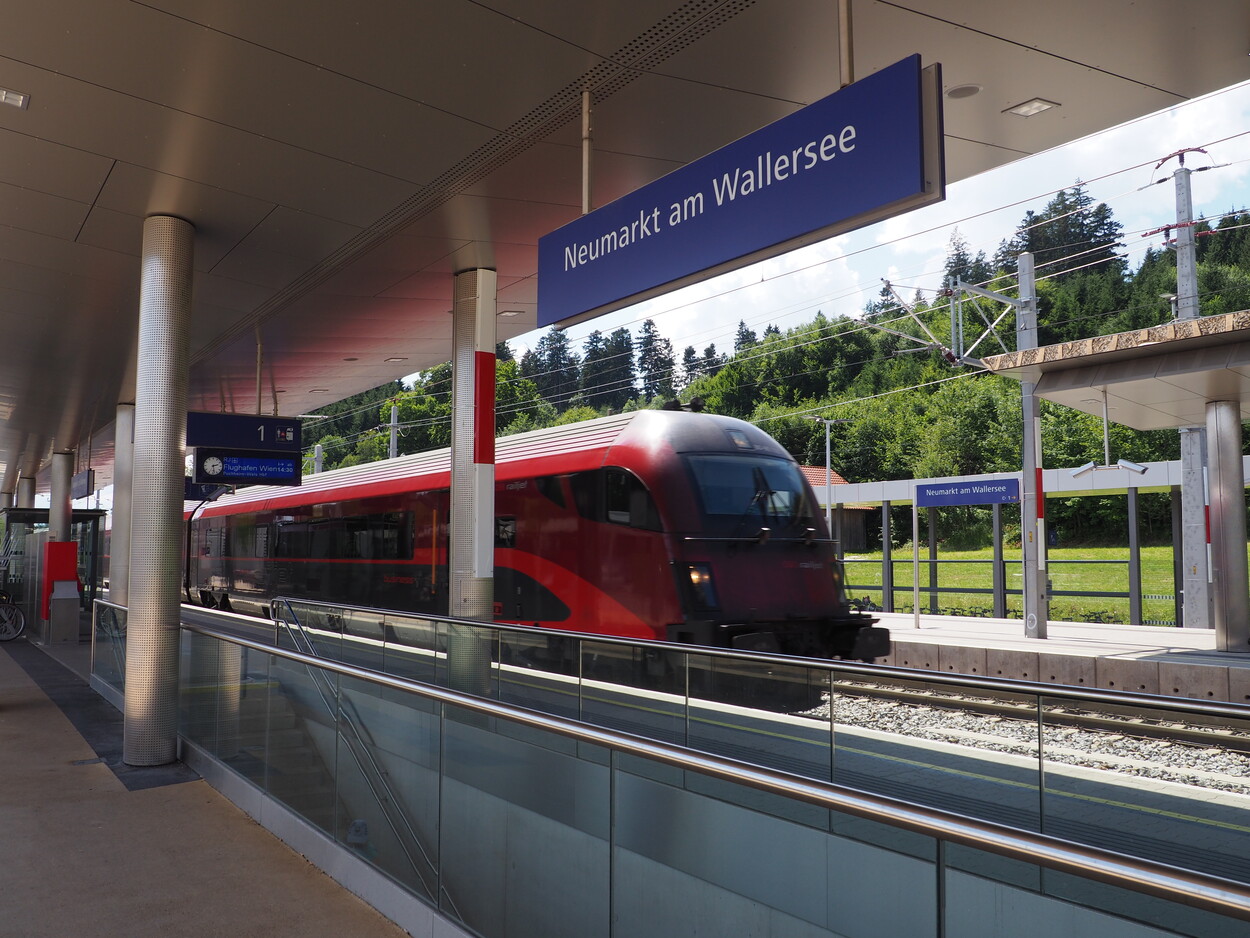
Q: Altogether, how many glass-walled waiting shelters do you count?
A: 1